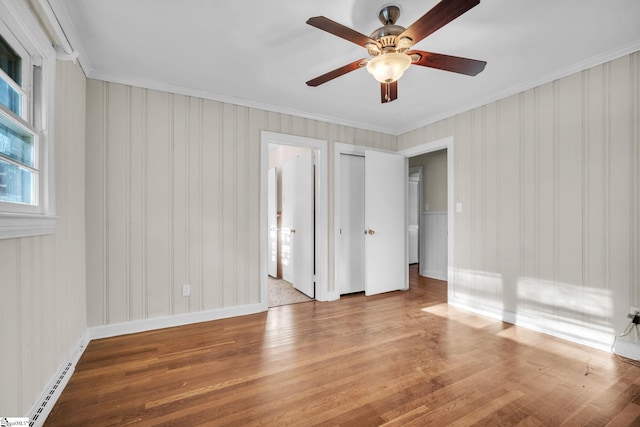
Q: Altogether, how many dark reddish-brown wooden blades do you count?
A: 5